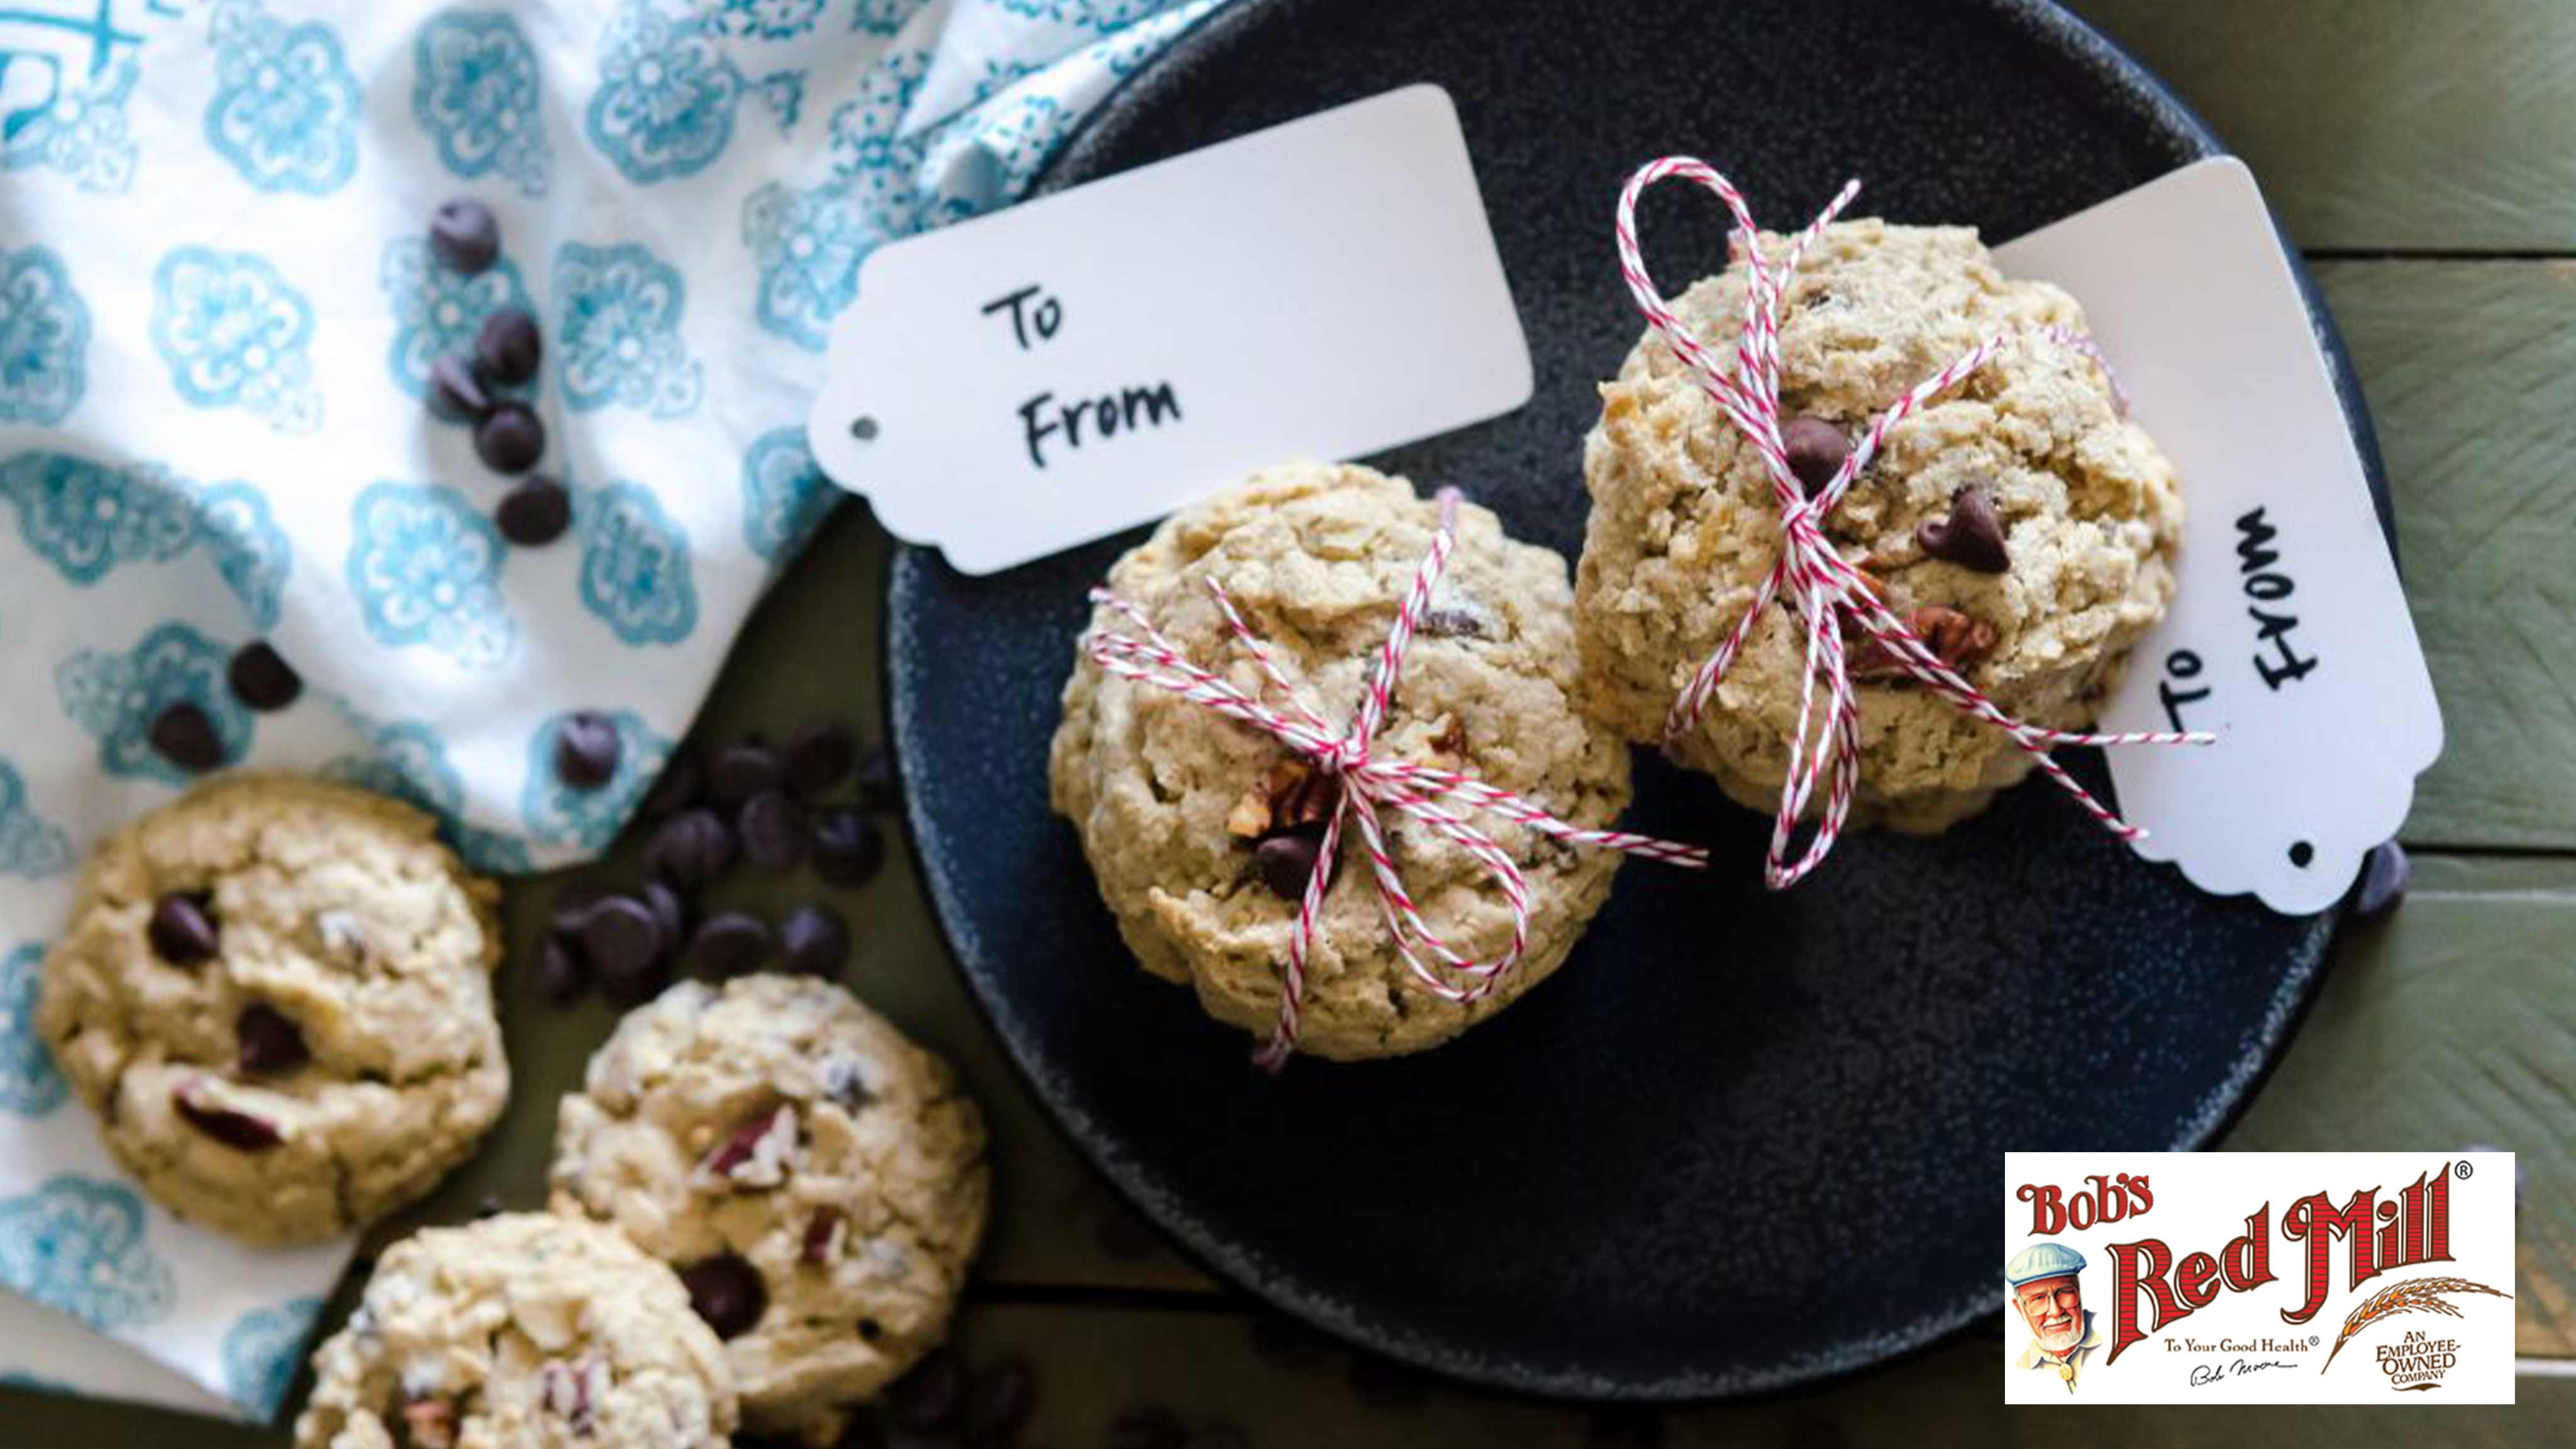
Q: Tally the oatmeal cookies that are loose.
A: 3